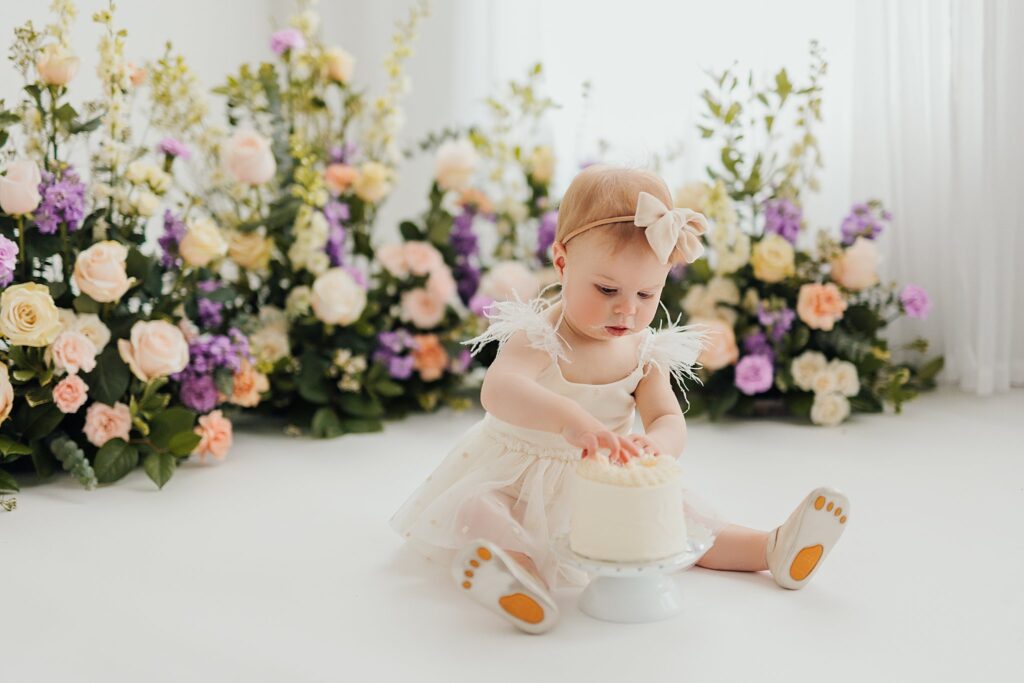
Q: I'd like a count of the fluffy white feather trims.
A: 2